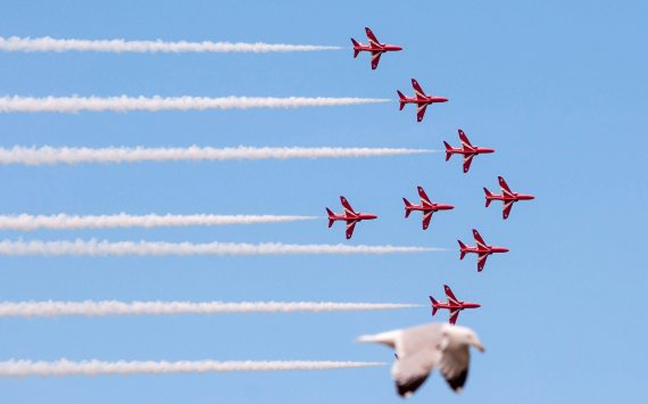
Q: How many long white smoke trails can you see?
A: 7